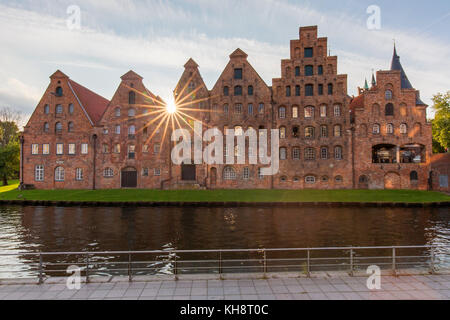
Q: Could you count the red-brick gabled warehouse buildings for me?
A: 6